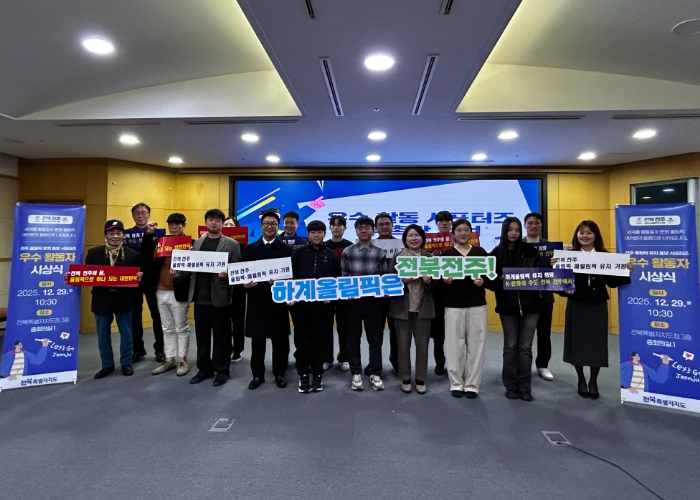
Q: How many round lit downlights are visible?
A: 12